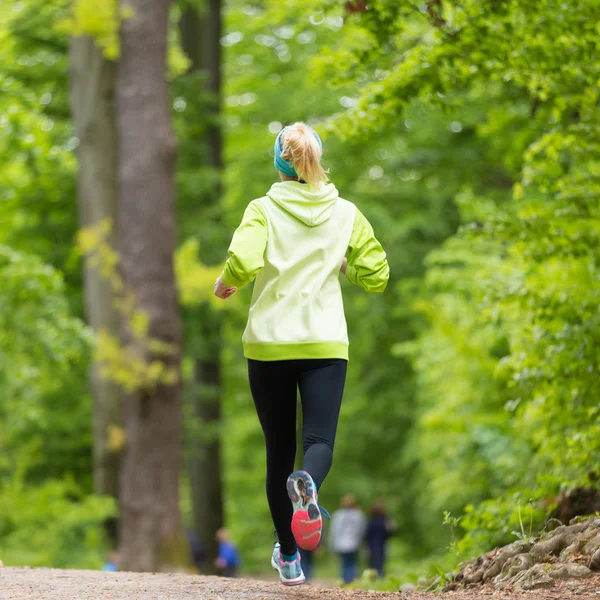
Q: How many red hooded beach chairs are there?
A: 0